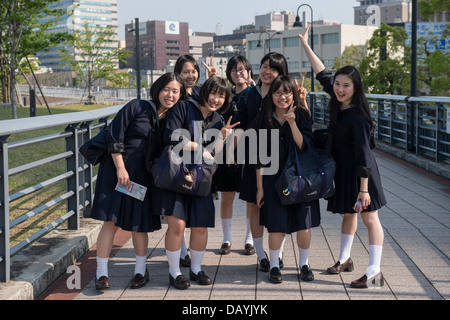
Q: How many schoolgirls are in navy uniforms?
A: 7